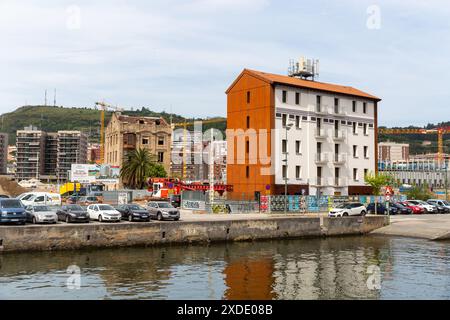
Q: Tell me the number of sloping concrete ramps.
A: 1